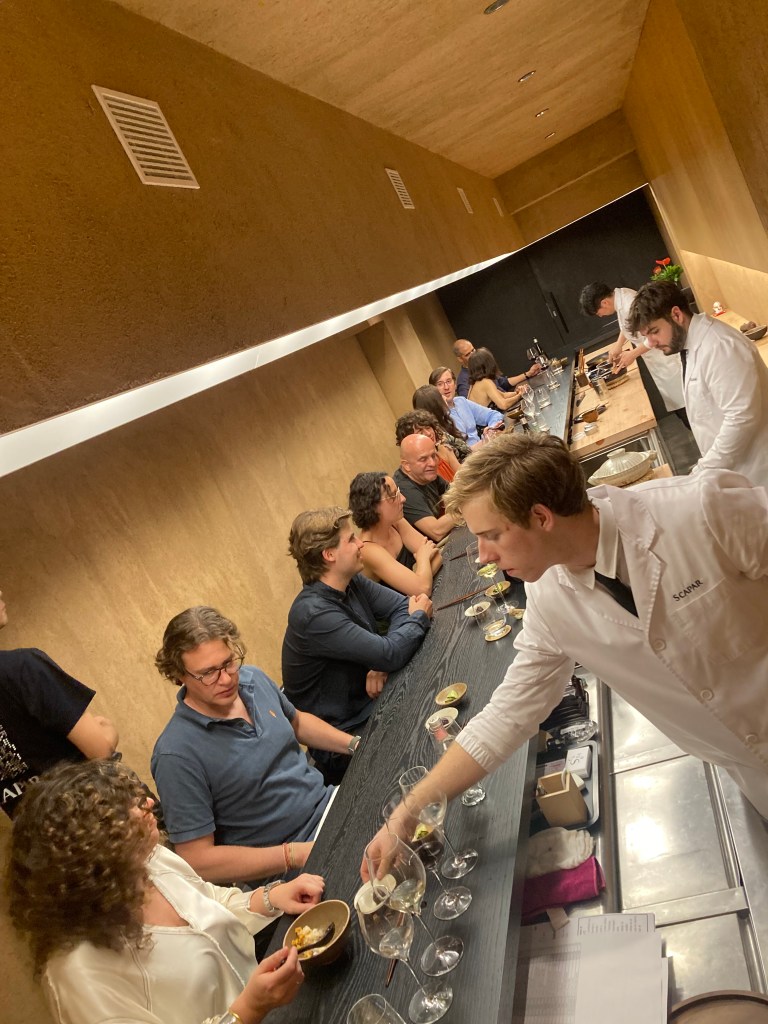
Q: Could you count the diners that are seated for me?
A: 10